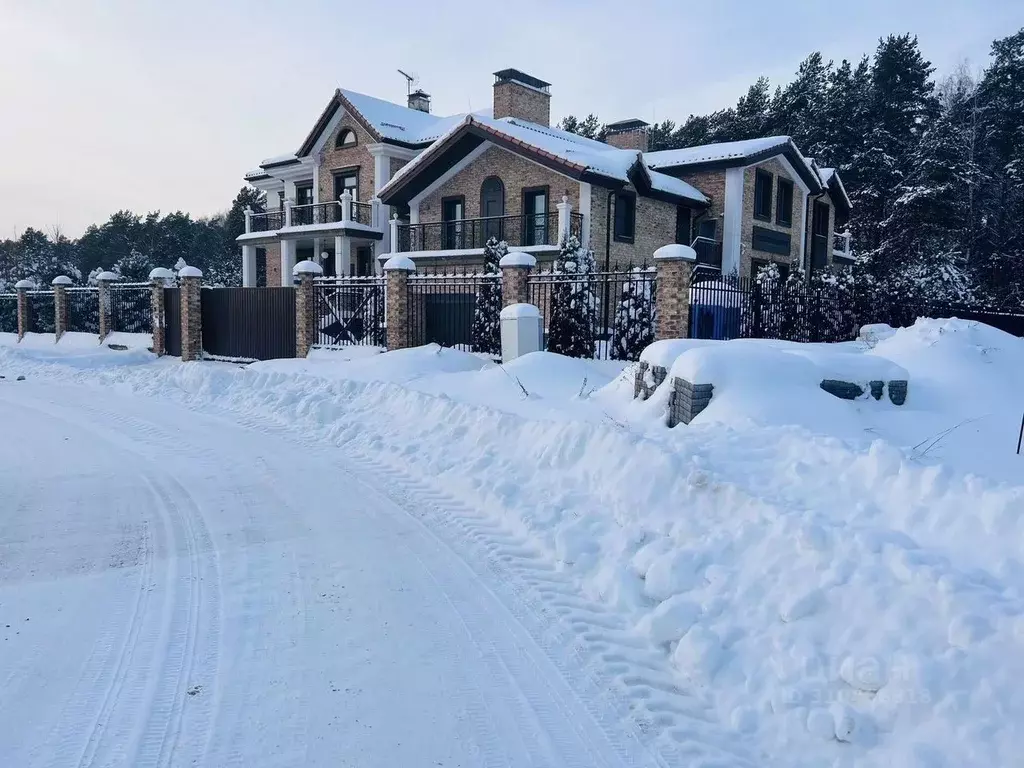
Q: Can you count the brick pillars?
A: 9